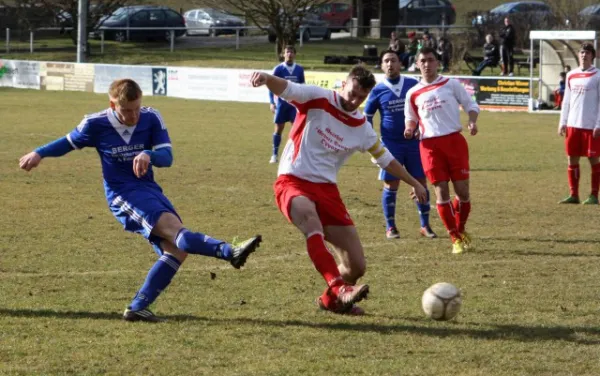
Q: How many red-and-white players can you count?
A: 3